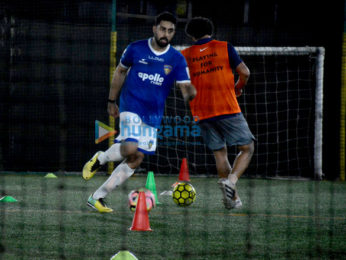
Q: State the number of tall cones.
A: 3